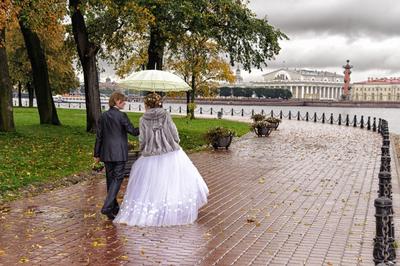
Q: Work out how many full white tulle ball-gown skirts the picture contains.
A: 1